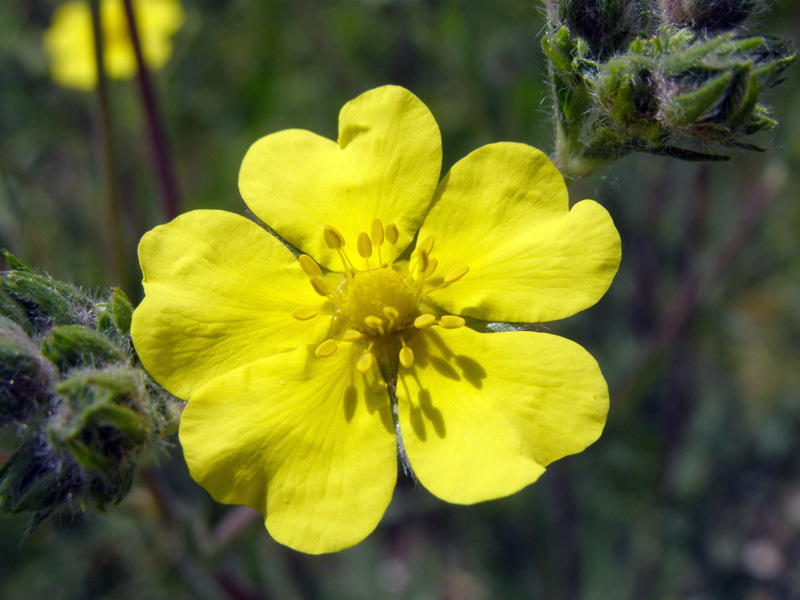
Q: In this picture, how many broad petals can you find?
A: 5